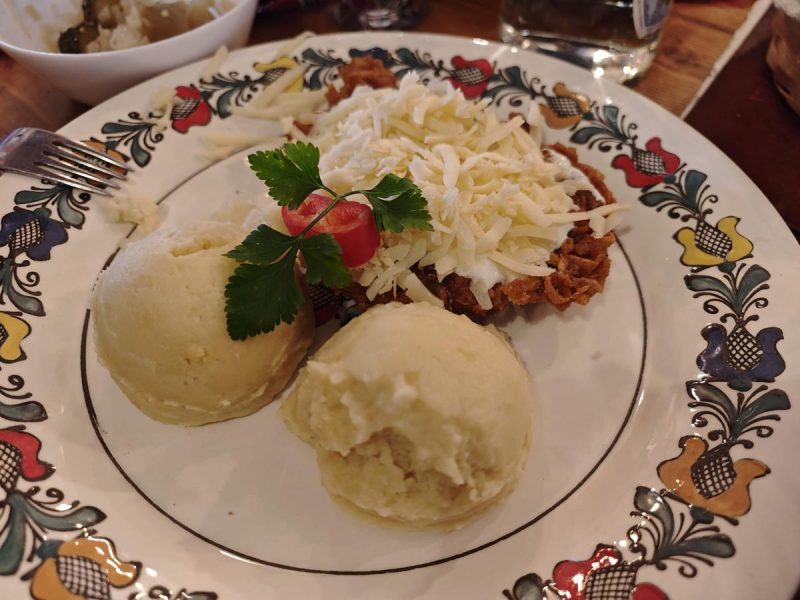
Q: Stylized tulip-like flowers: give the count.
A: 15